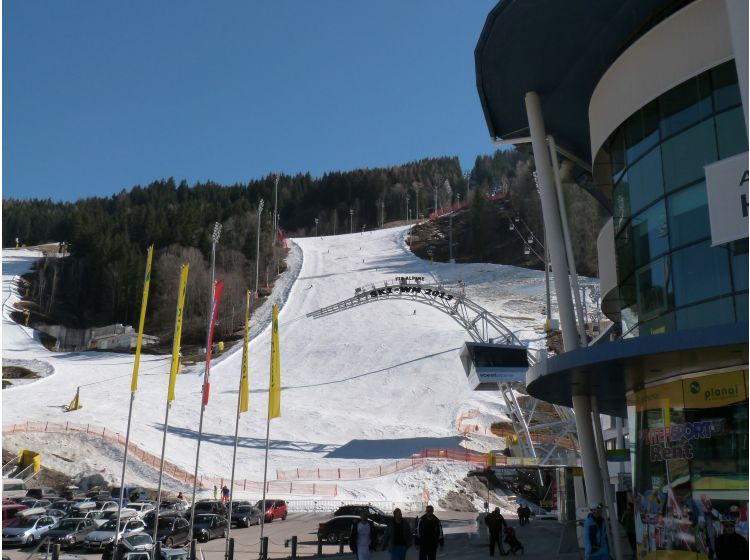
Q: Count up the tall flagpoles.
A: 5